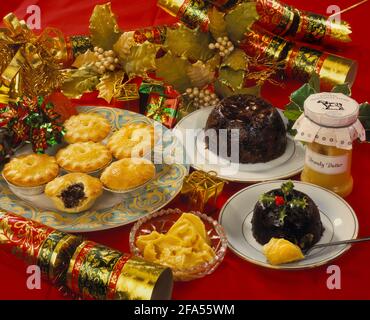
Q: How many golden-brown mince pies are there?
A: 6